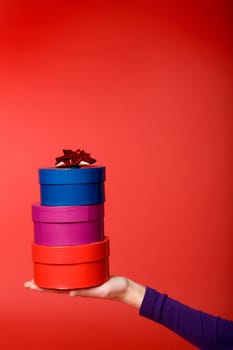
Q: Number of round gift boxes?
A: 3